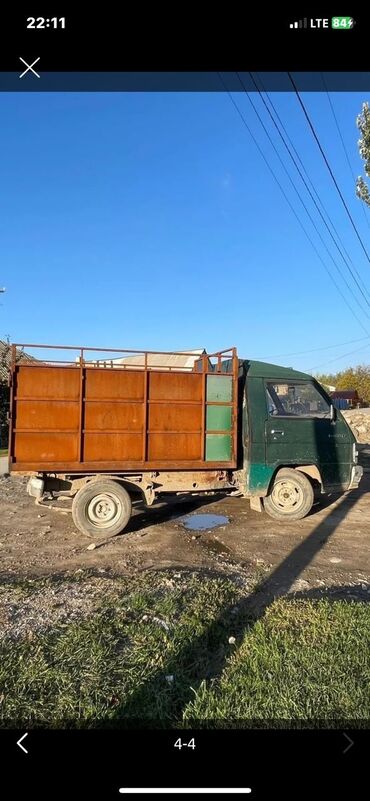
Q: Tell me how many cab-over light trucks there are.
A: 1